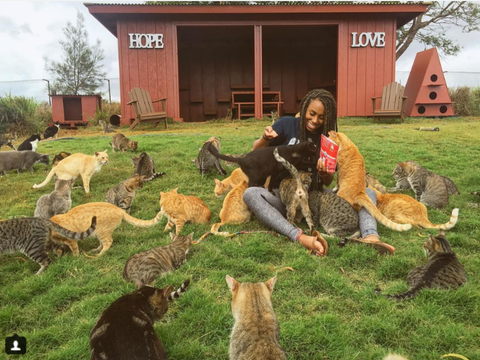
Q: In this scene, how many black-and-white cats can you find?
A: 2